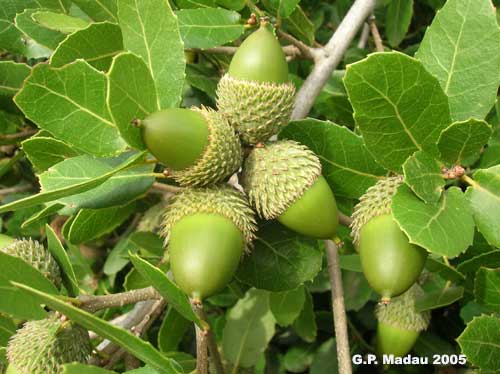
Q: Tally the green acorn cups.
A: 8